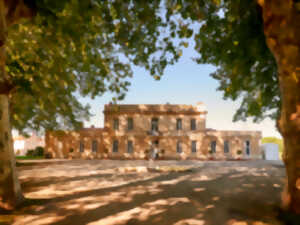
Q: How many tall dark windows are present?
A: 14